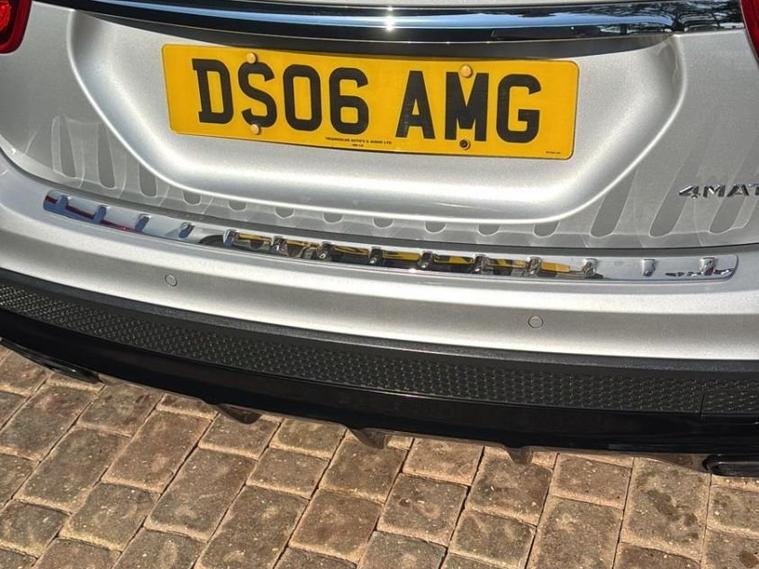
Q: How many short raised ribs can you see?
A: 14